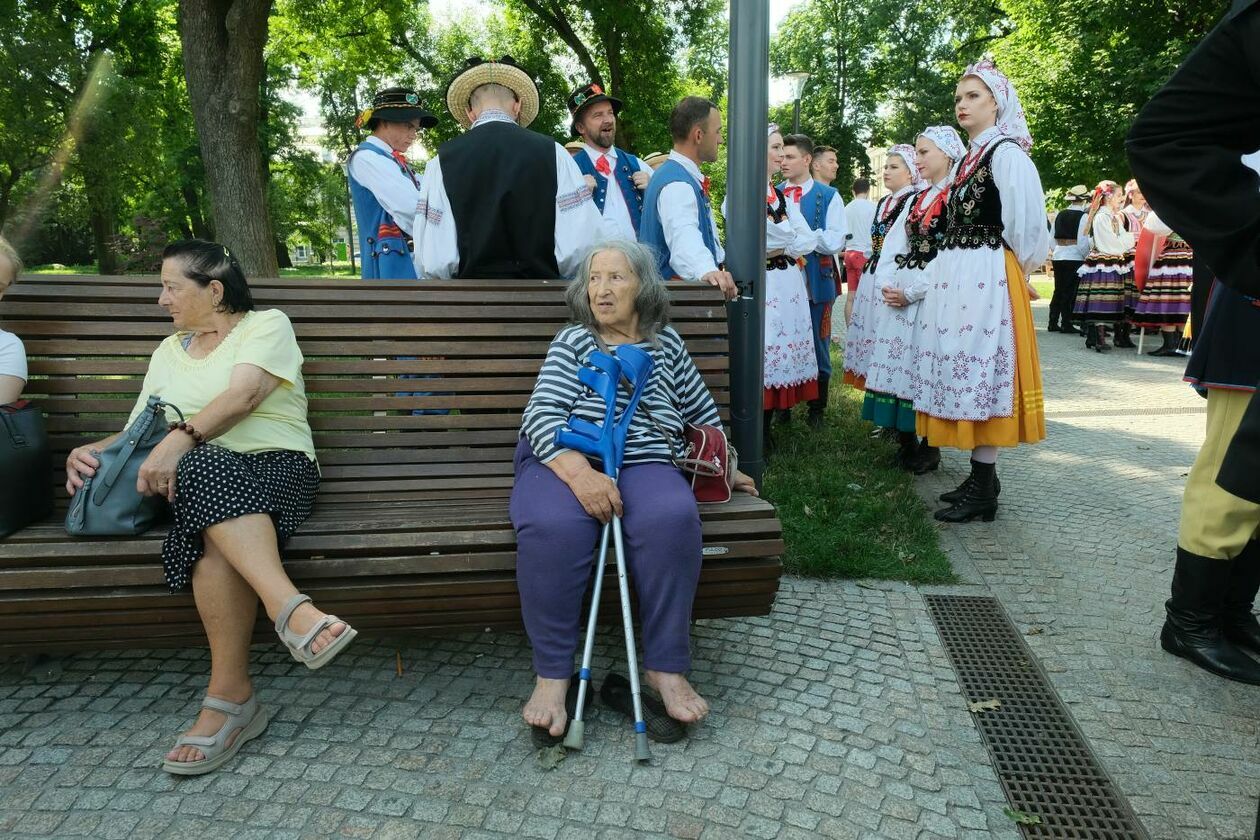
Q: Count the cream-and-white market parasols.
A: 0